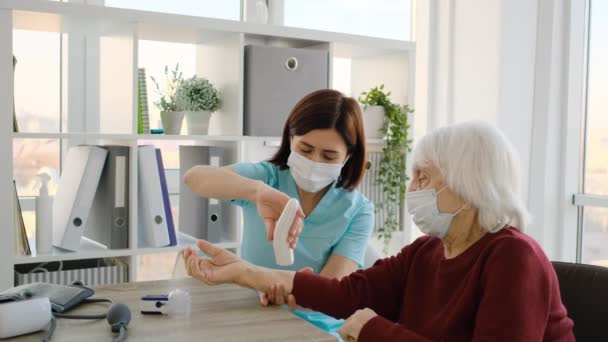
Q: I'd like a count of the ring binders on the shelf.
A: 4